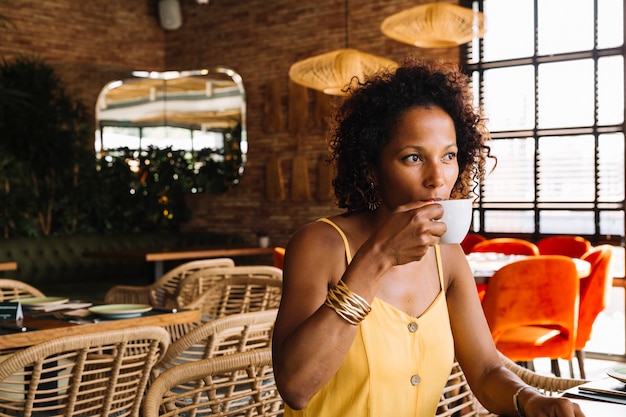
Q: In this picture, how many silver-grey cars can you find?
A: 0